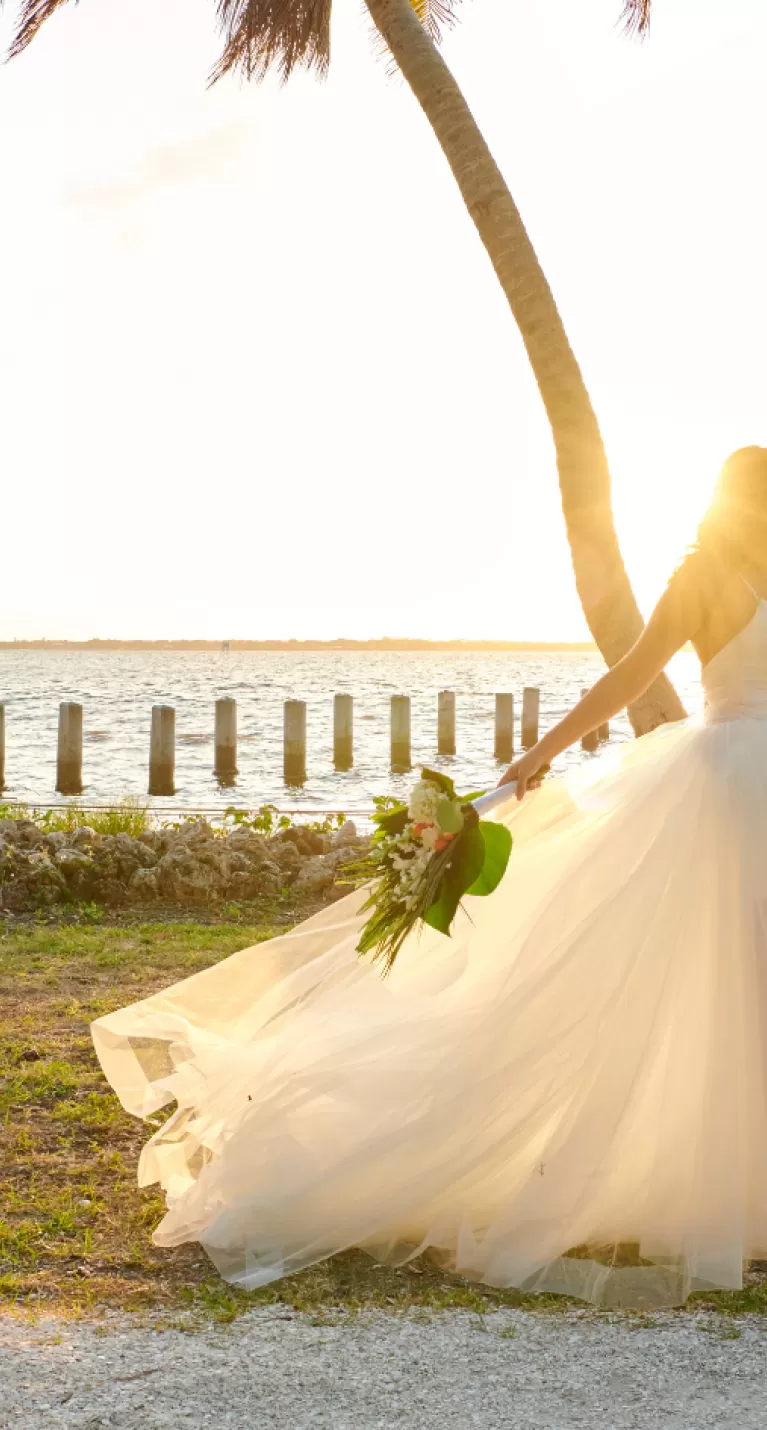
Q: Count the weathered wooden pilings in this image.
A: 12